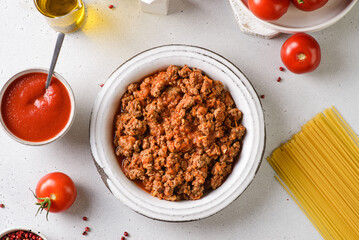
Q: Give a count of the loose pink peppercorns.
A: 11